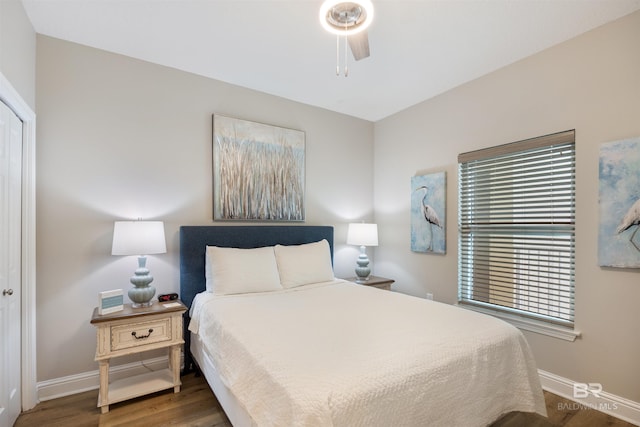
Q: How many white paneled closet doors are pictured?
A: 1